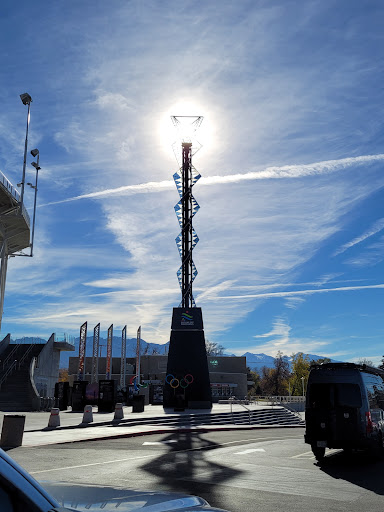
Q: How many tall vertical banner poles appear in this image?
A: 5